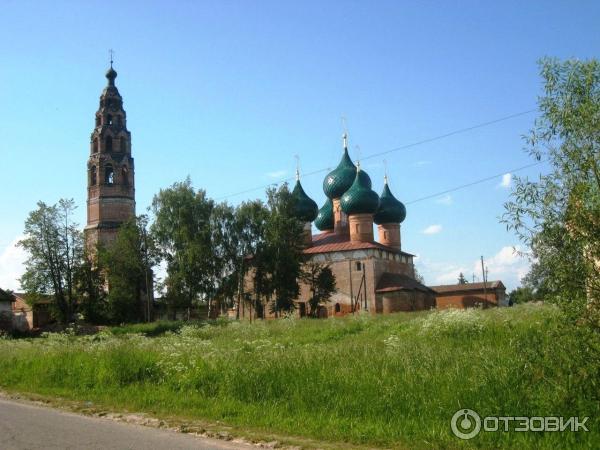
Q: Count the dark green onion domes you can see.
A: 5